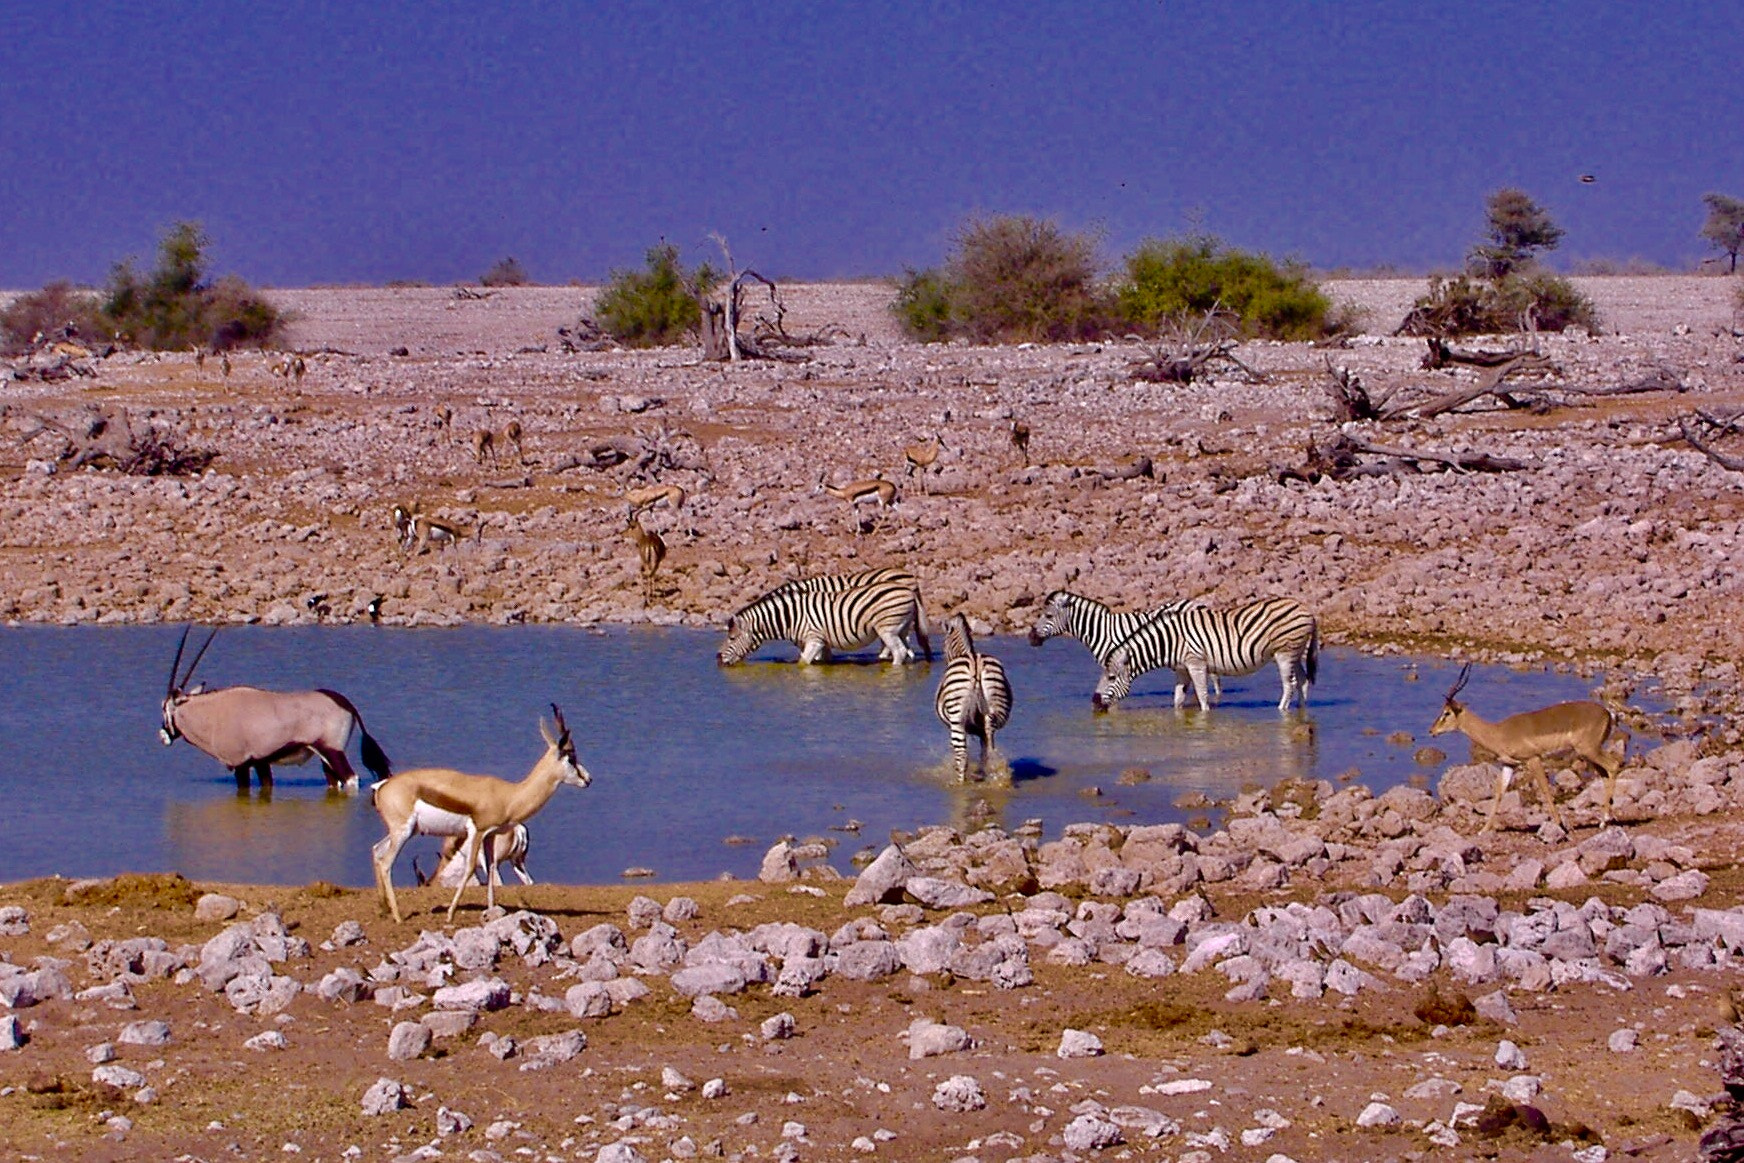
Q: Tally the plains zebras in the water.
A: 5